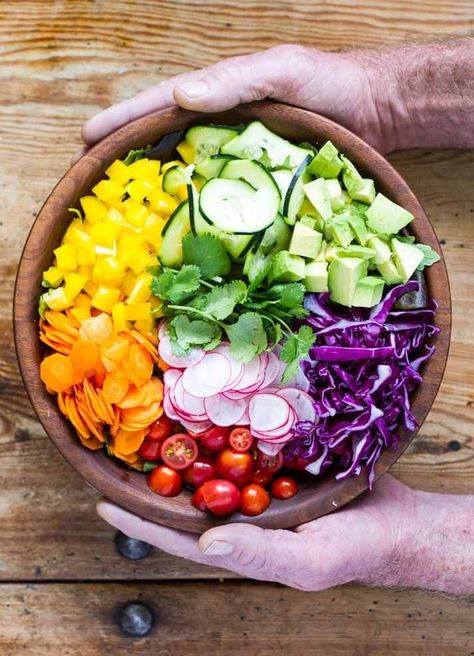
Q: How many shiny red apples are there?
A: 0